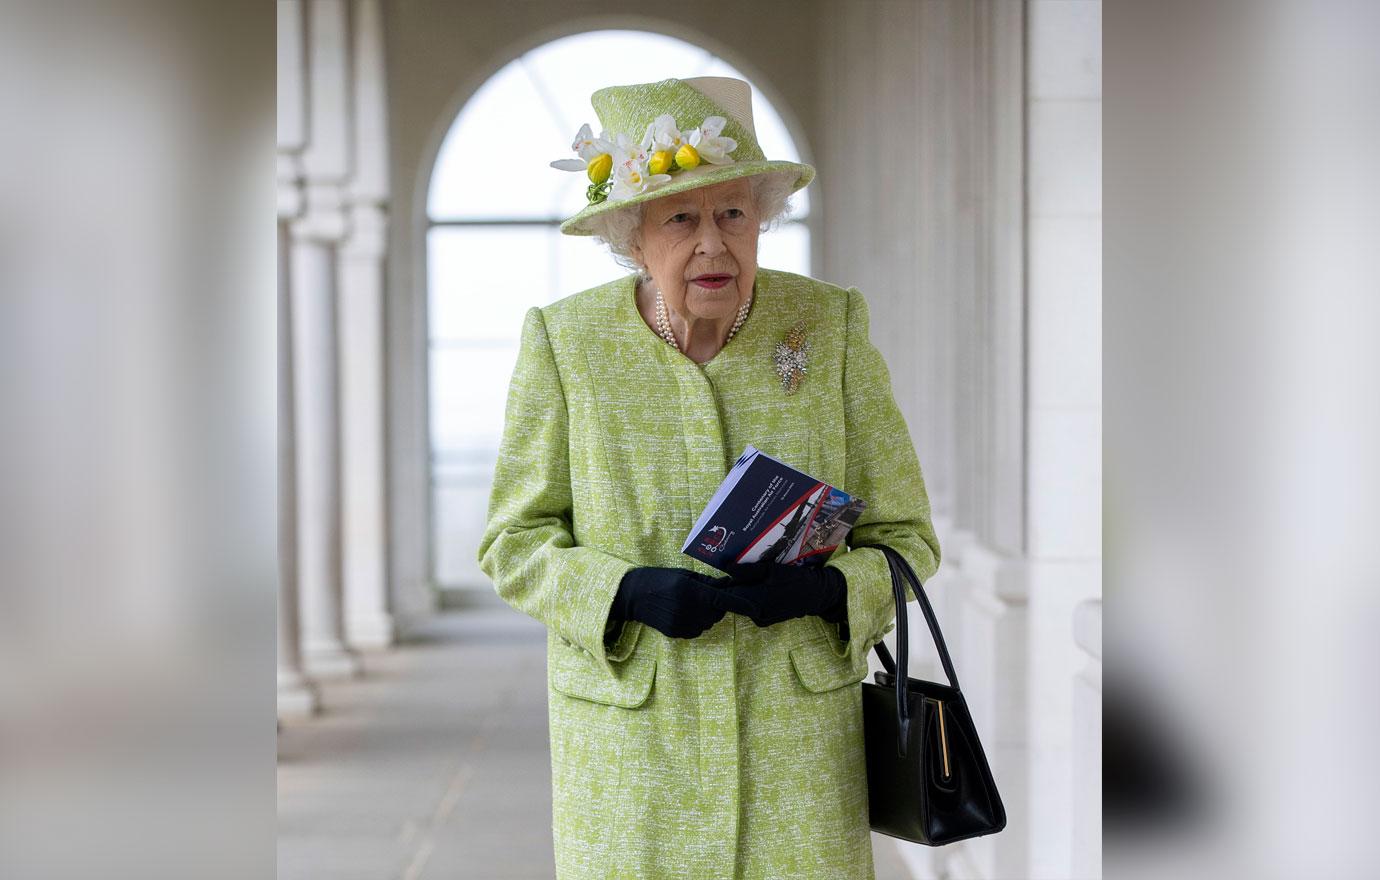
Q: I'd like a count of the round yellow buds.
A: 3